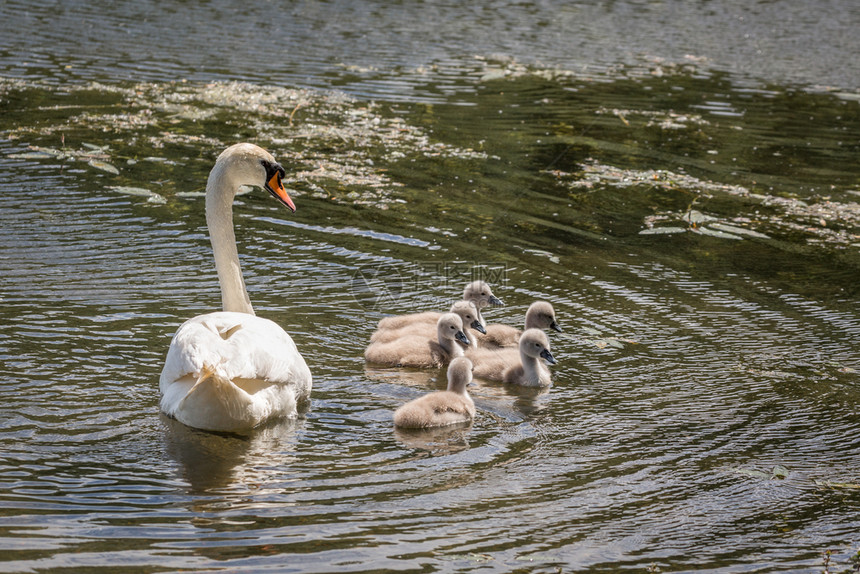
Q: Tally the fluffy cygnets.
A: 6